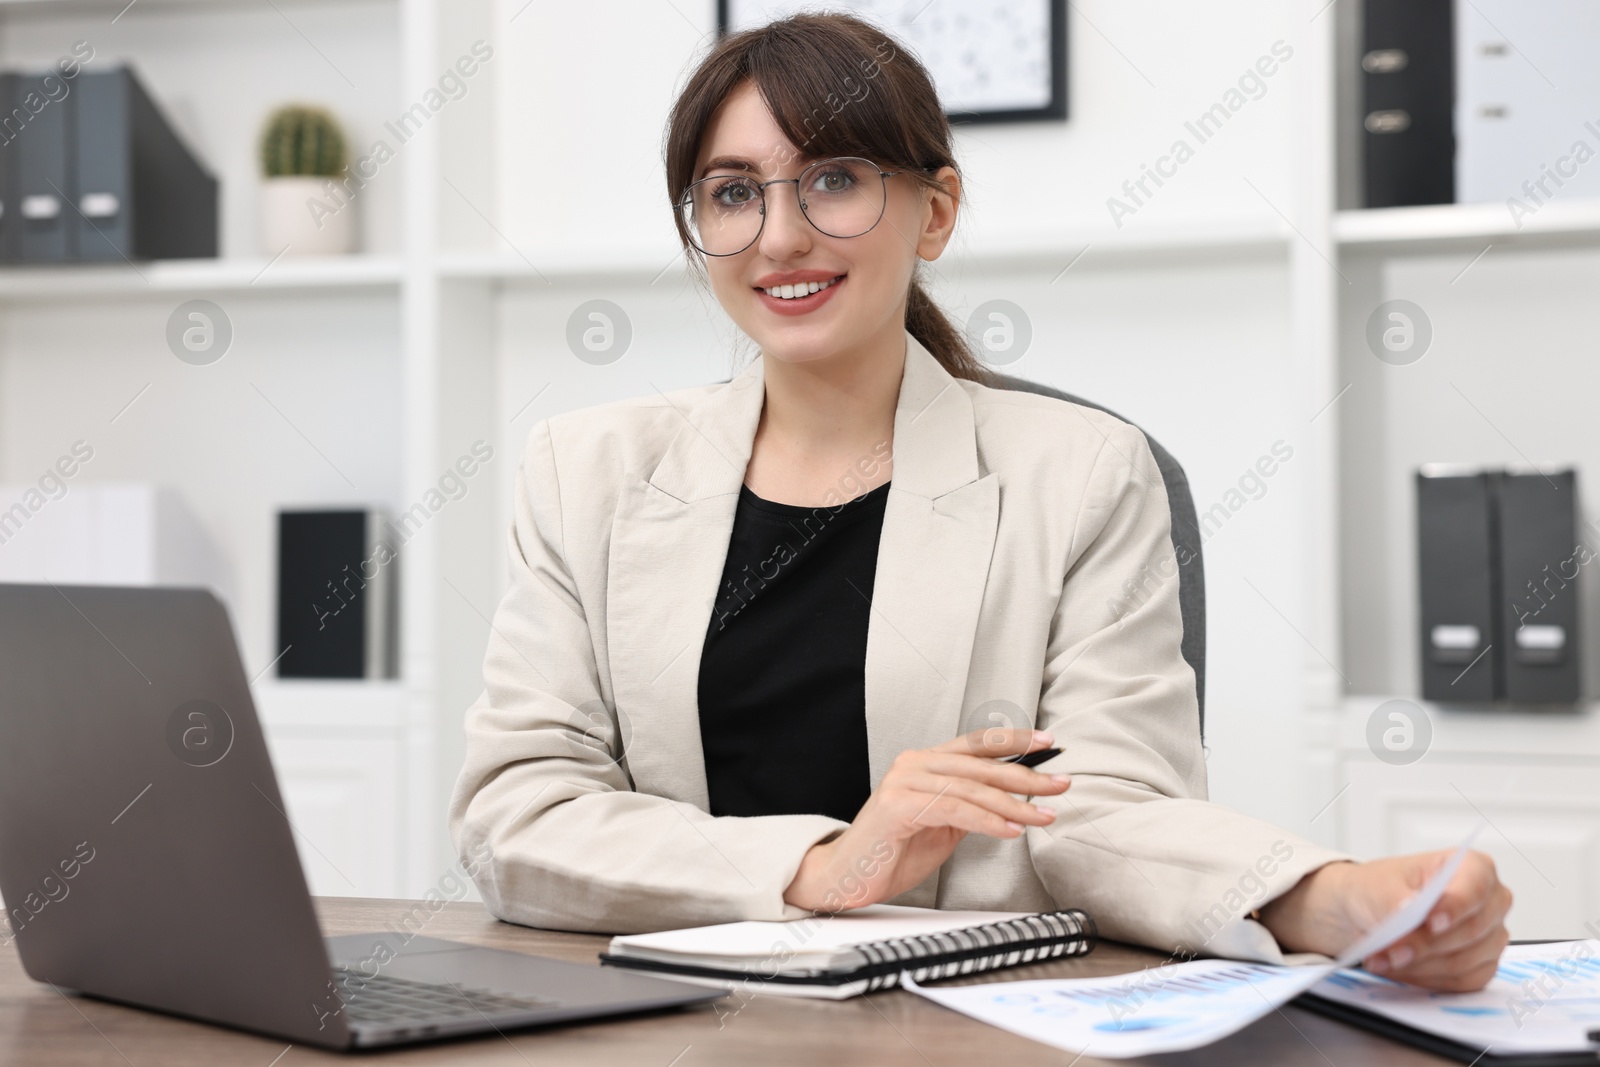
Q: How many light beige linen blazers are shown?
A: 1